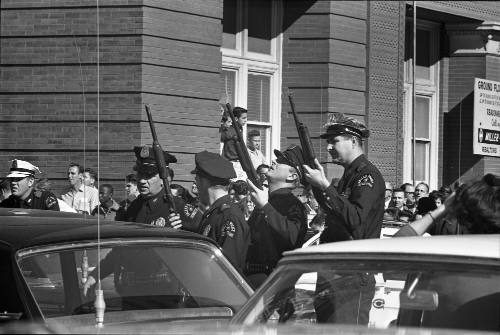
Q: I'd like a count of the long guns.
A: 3